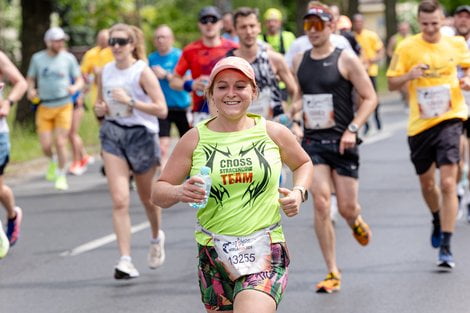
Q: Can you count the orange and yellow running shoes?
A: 2